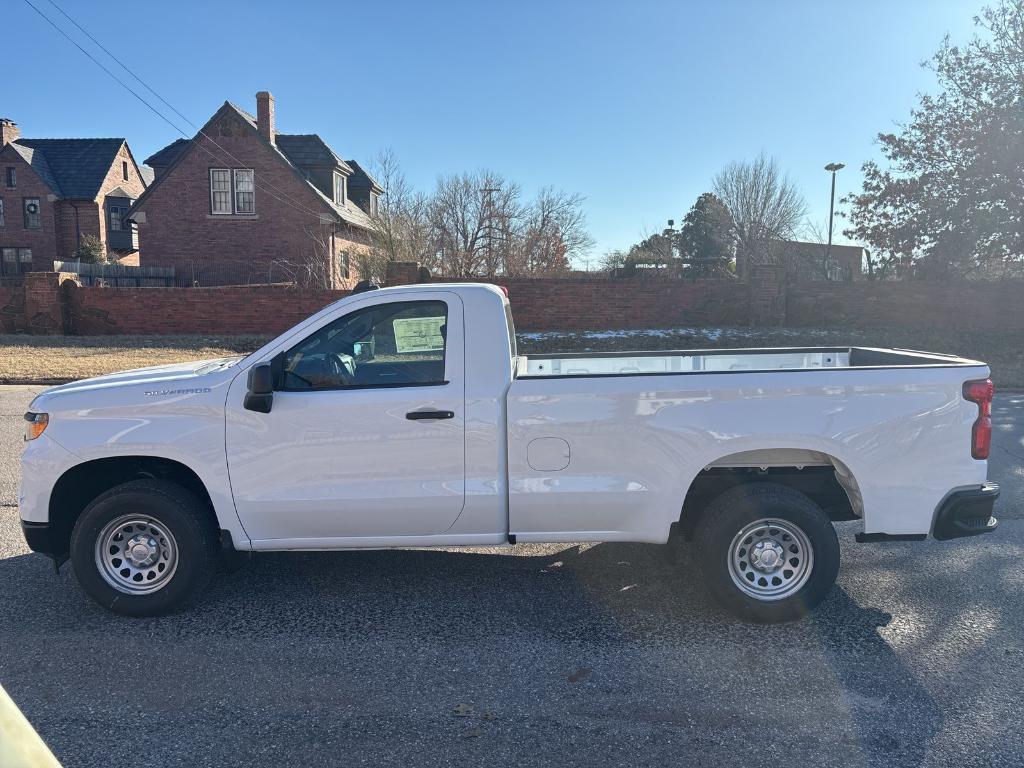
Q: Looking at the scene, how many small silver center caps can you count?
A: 2